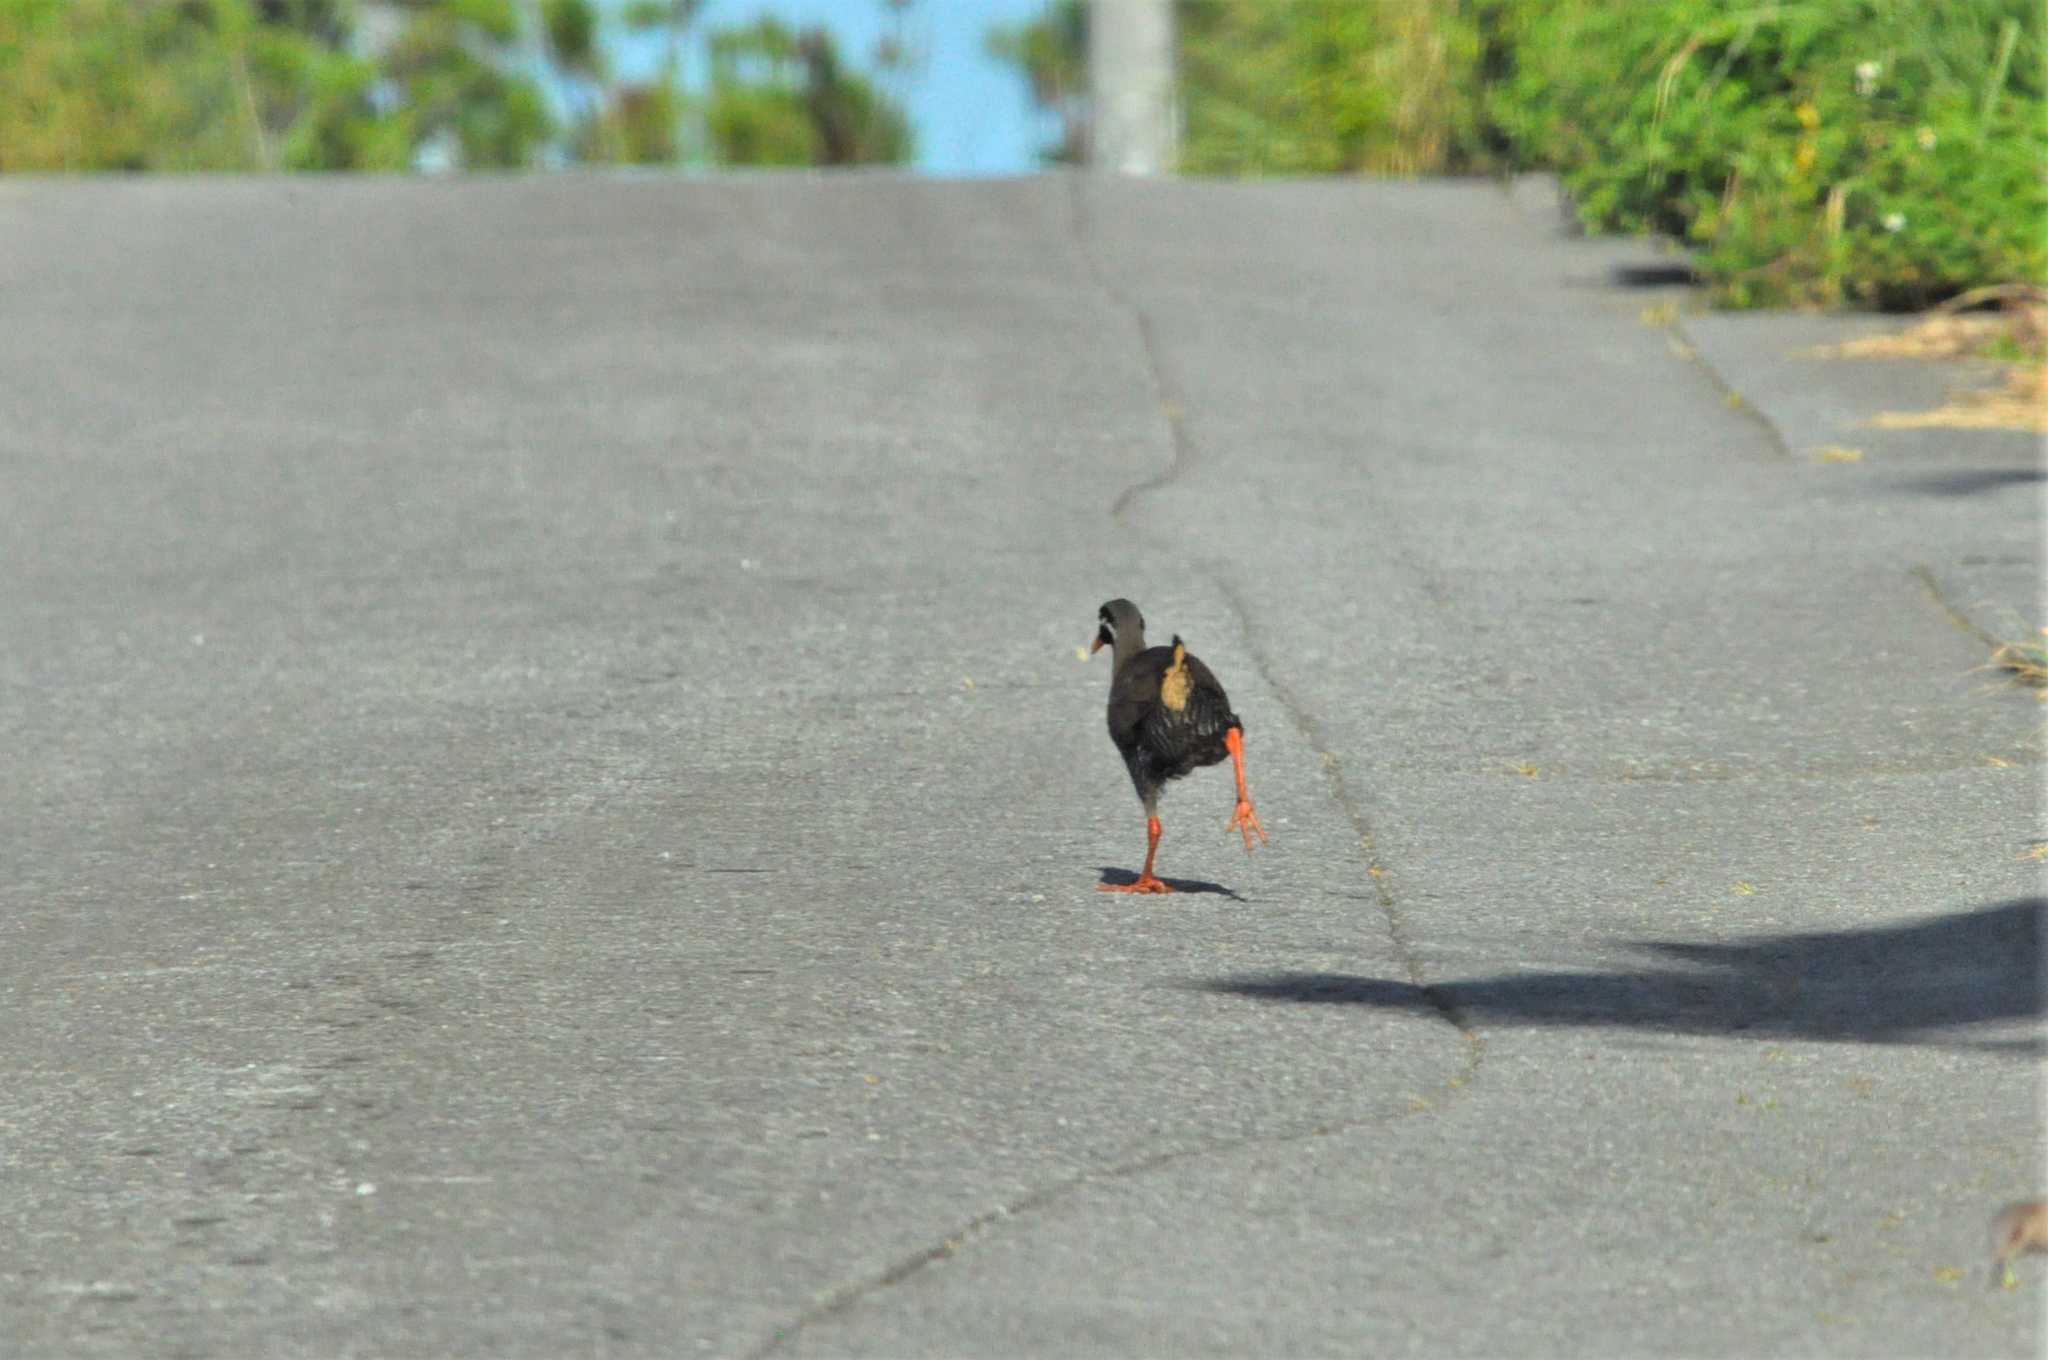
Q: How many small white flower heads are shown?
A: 3